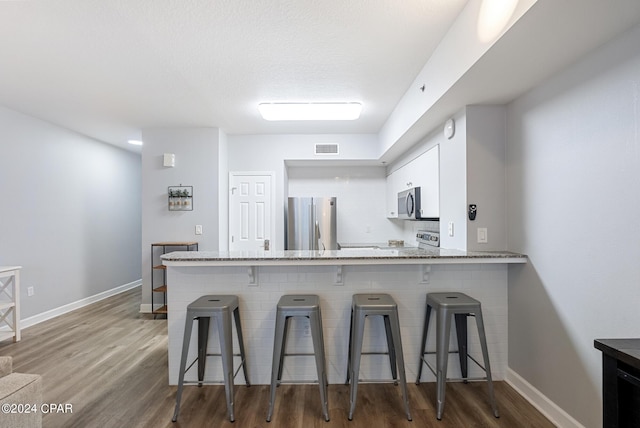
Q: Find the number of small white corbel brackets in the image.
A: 3